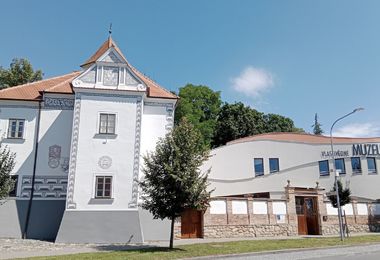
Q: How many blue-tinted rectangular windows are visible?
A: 6